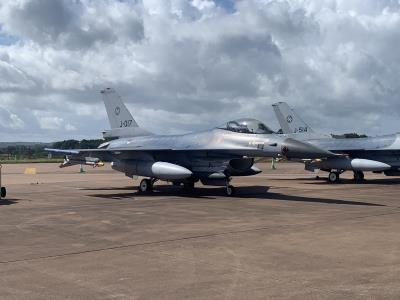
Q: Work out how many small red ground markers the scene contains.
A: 0